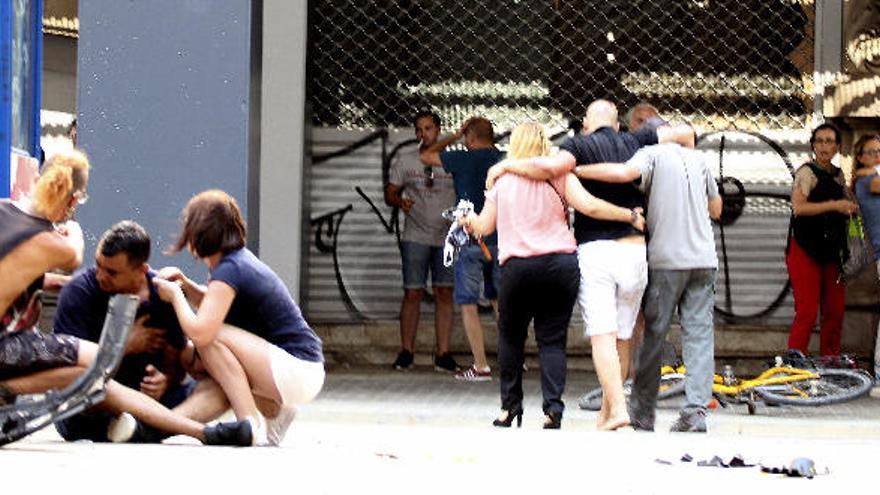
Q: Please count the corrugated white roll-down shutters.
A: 1